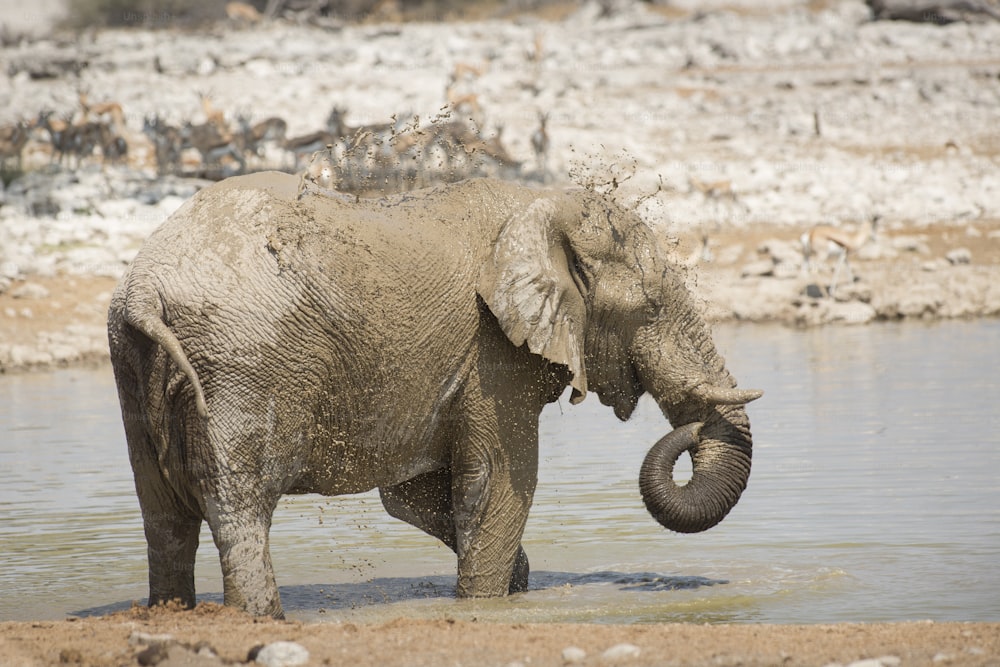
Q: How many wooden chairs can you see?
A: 0